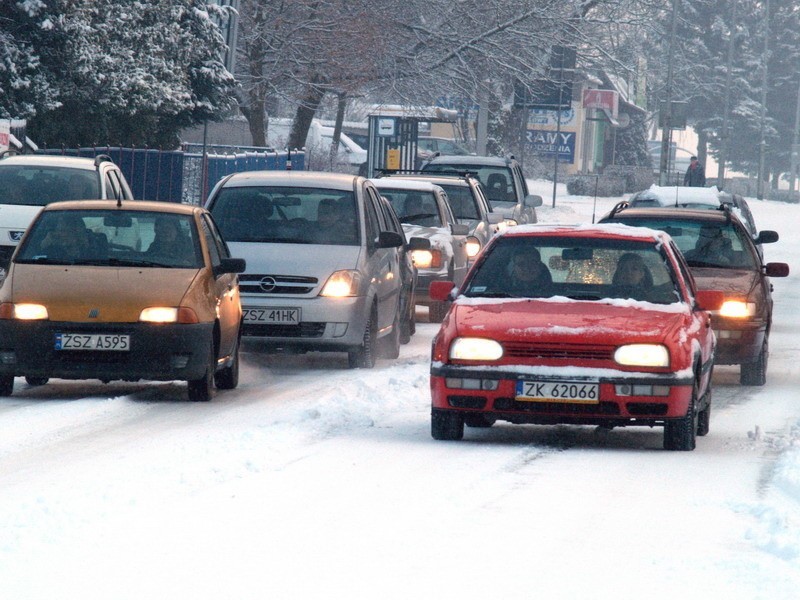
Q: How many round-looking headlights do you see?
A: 1